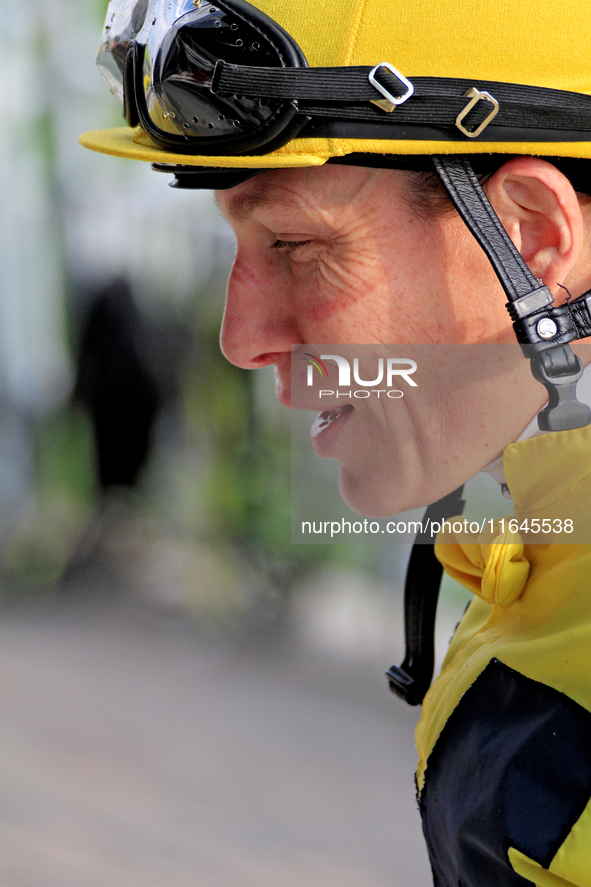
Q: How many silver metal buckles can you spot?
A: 2